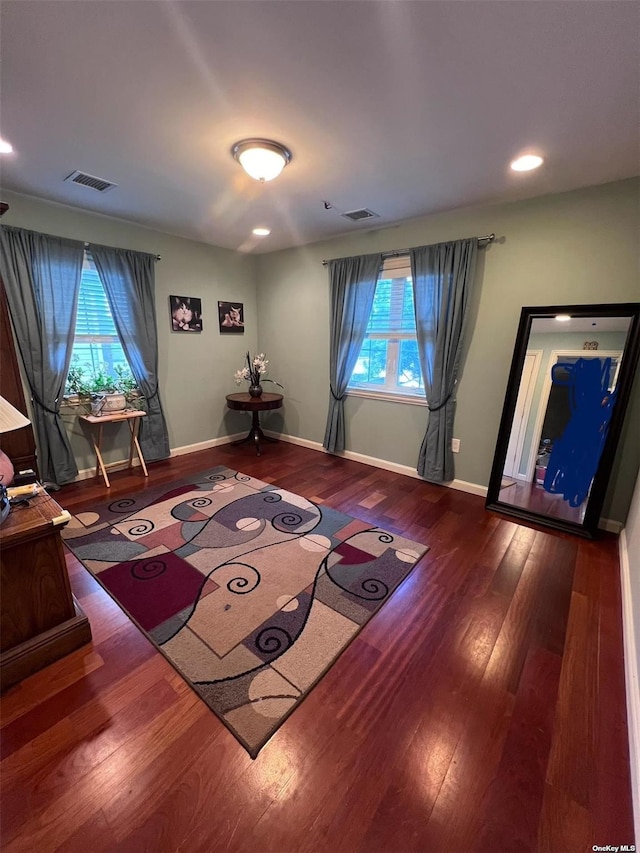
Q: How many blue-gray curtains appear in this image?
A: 4